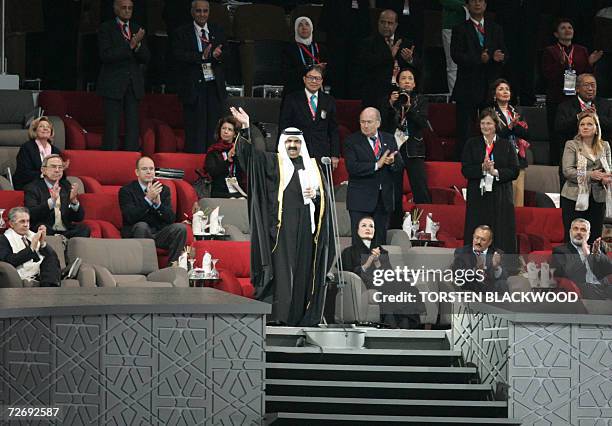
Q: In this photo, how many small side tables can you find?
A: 4